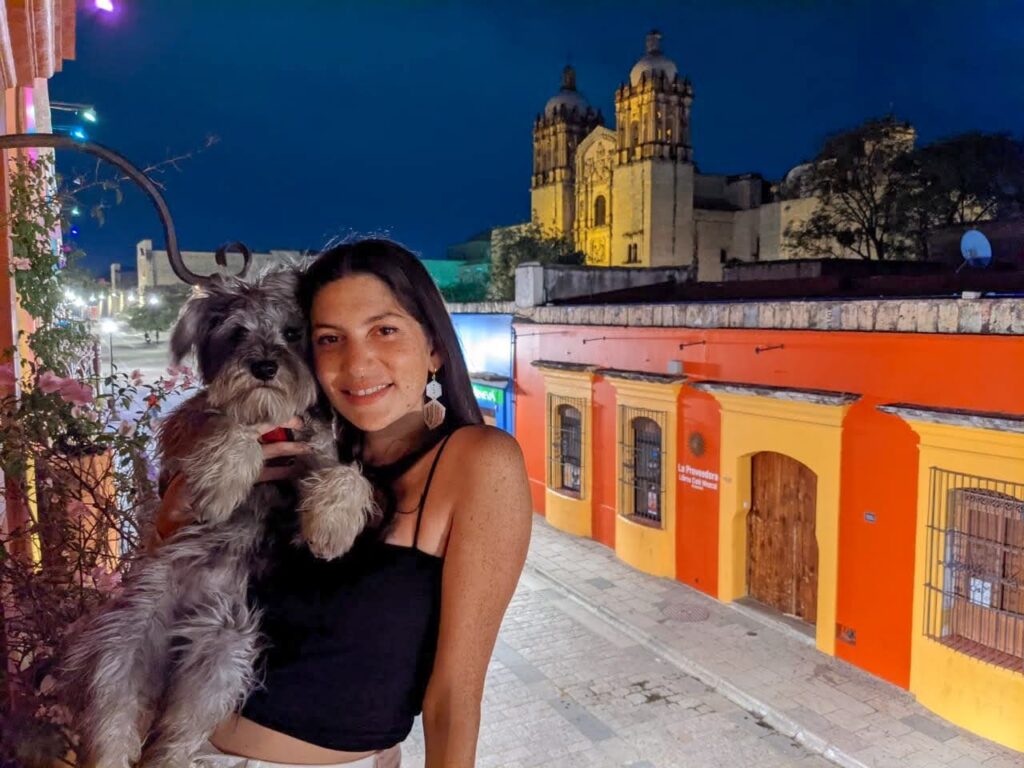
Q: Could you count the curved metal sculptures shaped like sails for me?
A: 0